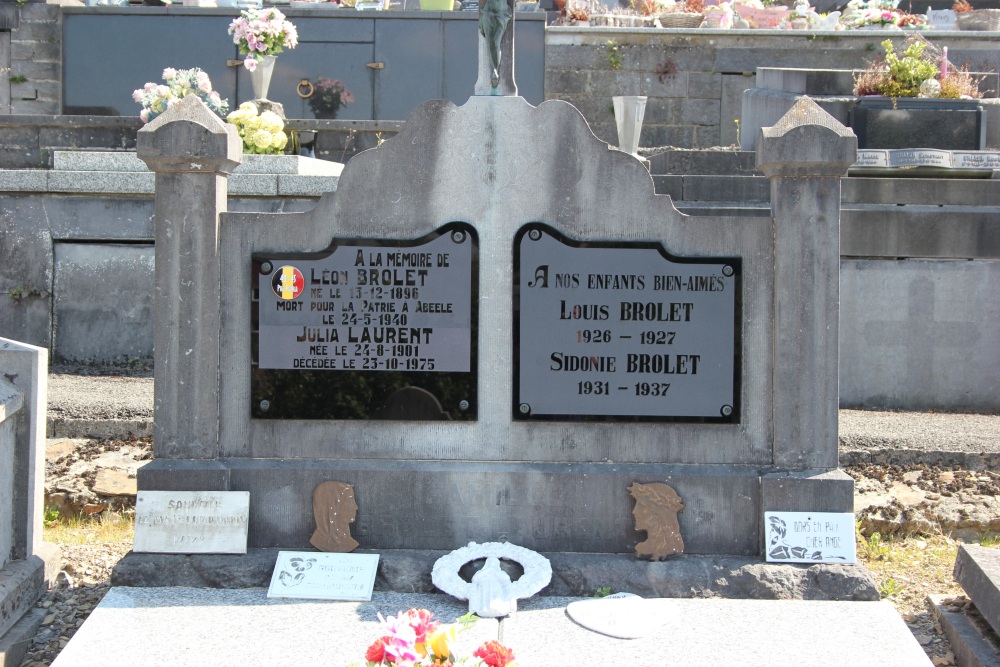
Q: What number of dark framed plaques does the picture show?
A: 2